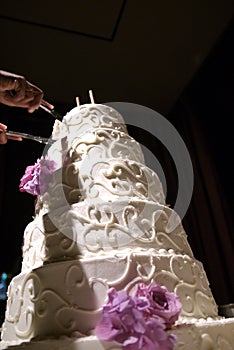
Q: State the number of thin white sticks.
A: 2